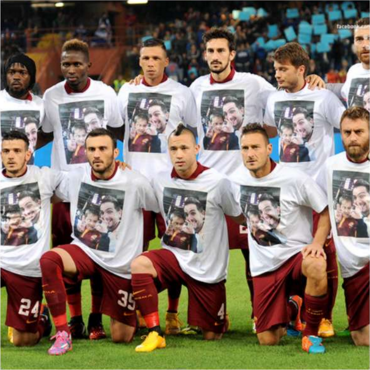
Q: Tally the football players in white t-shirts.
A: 11